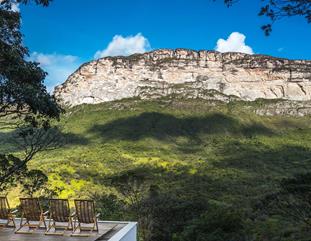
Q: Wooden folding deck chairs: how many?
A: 4